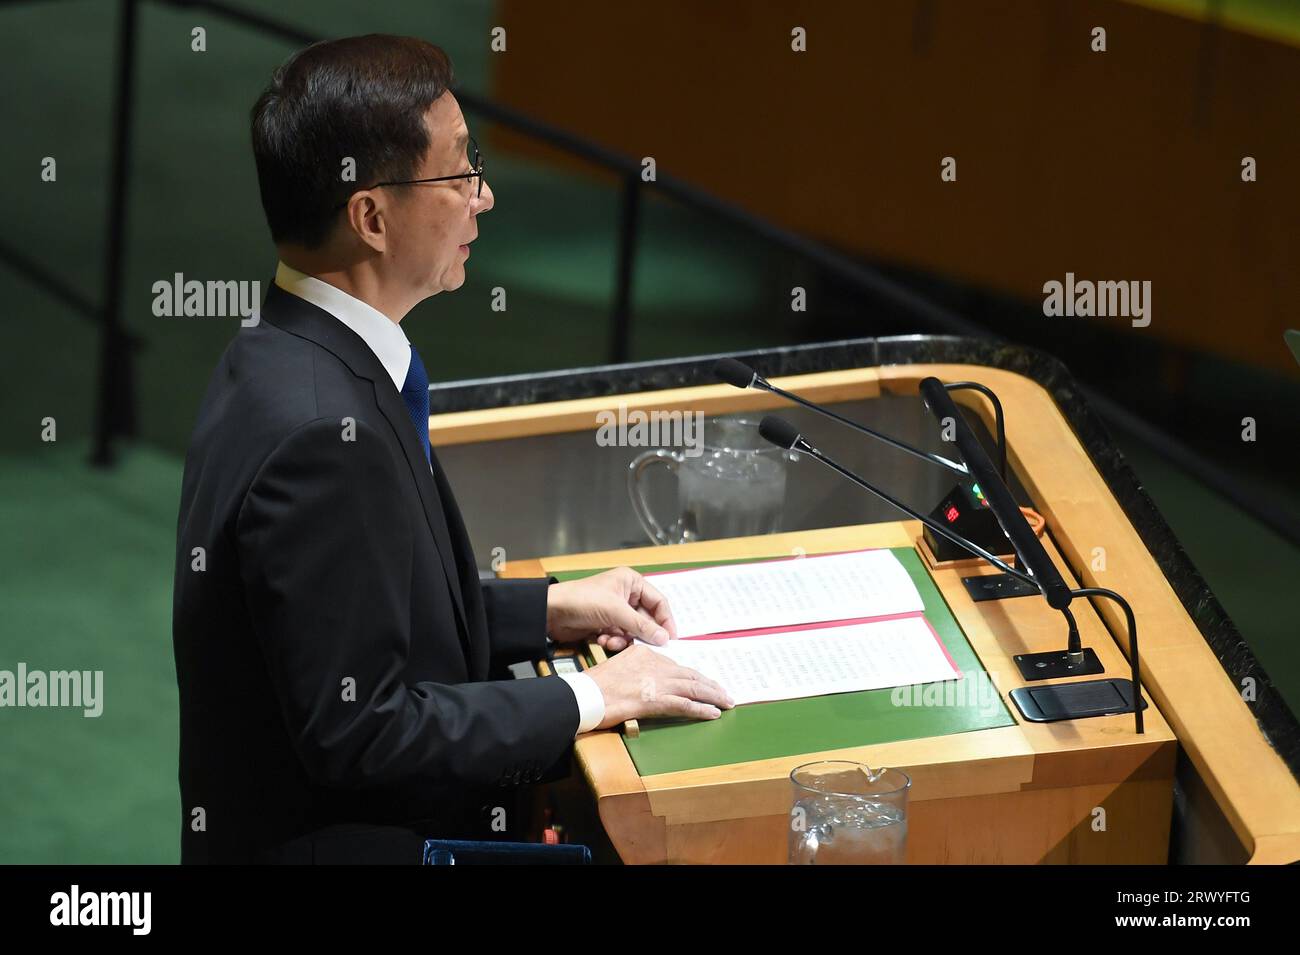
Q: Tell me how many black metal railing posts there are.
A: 2